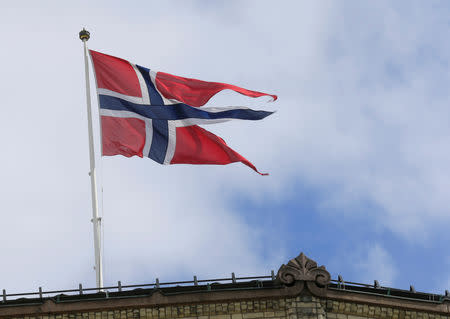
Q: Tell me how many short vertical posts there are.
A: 12